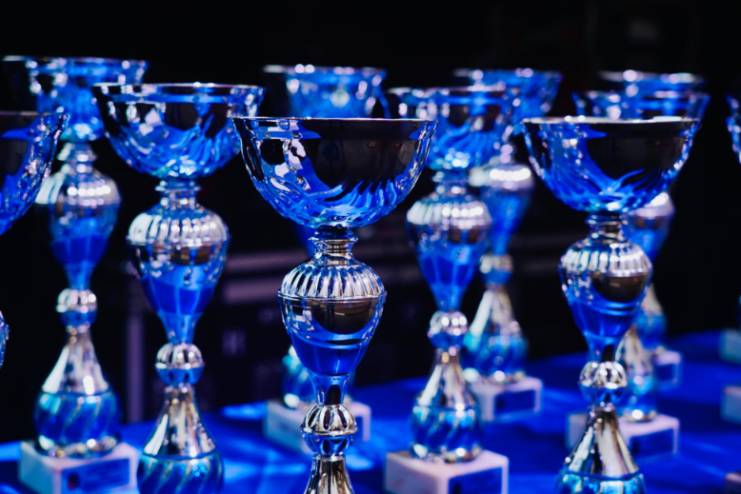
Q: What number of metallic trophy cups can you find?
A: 11